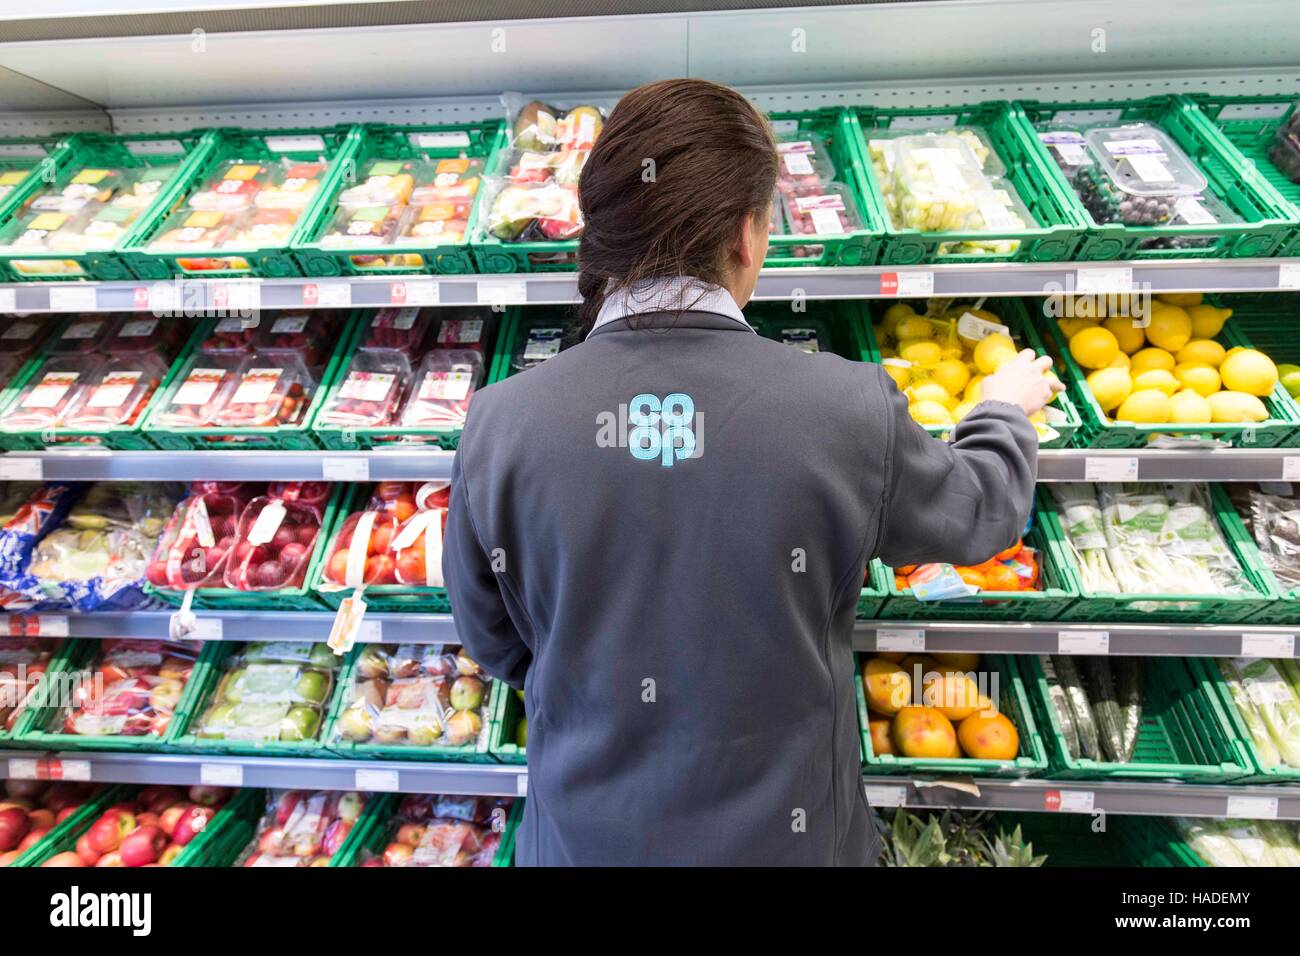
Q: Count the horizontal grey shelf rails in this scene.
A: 4